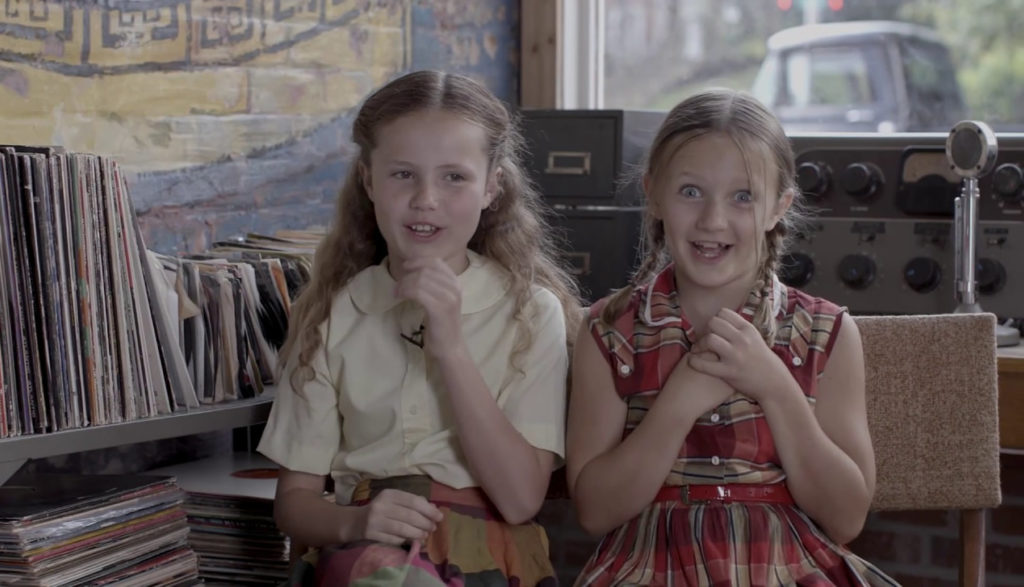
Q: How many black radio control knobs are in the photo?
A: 7